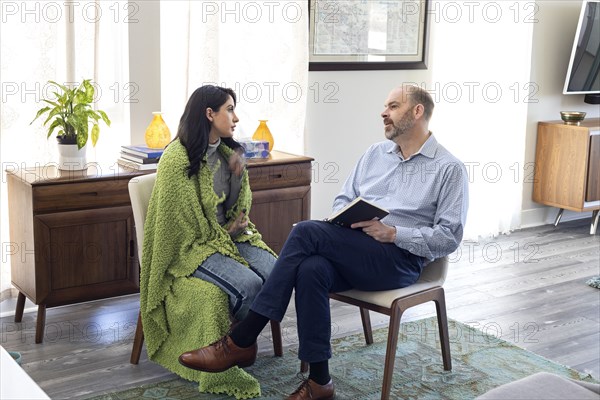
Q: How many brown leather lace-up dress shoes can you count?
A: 2